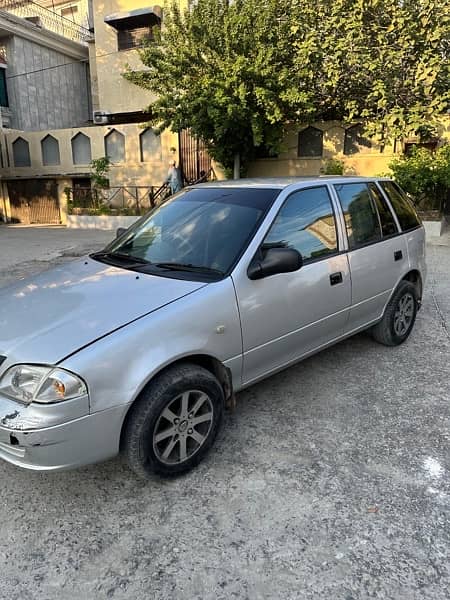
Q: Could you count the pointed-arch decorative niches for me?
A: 7